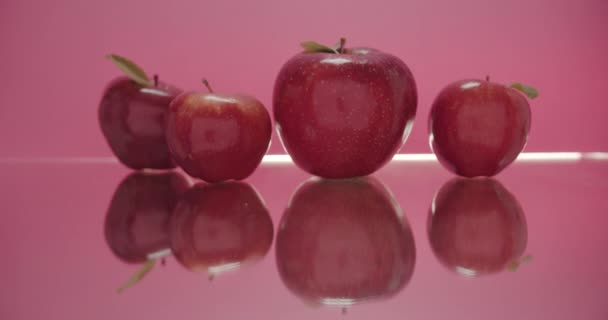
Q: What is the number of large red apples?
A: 1